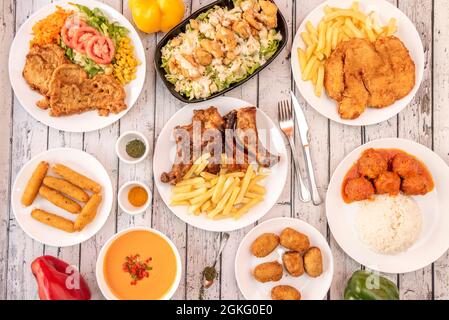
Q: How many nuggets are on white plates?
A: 6